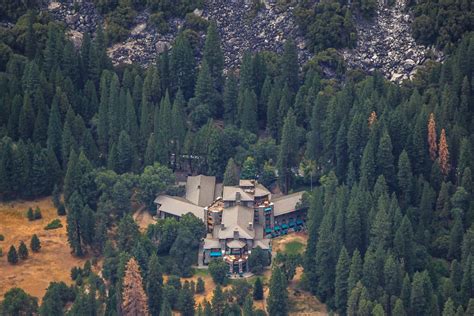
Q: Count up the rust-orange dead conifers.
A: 4